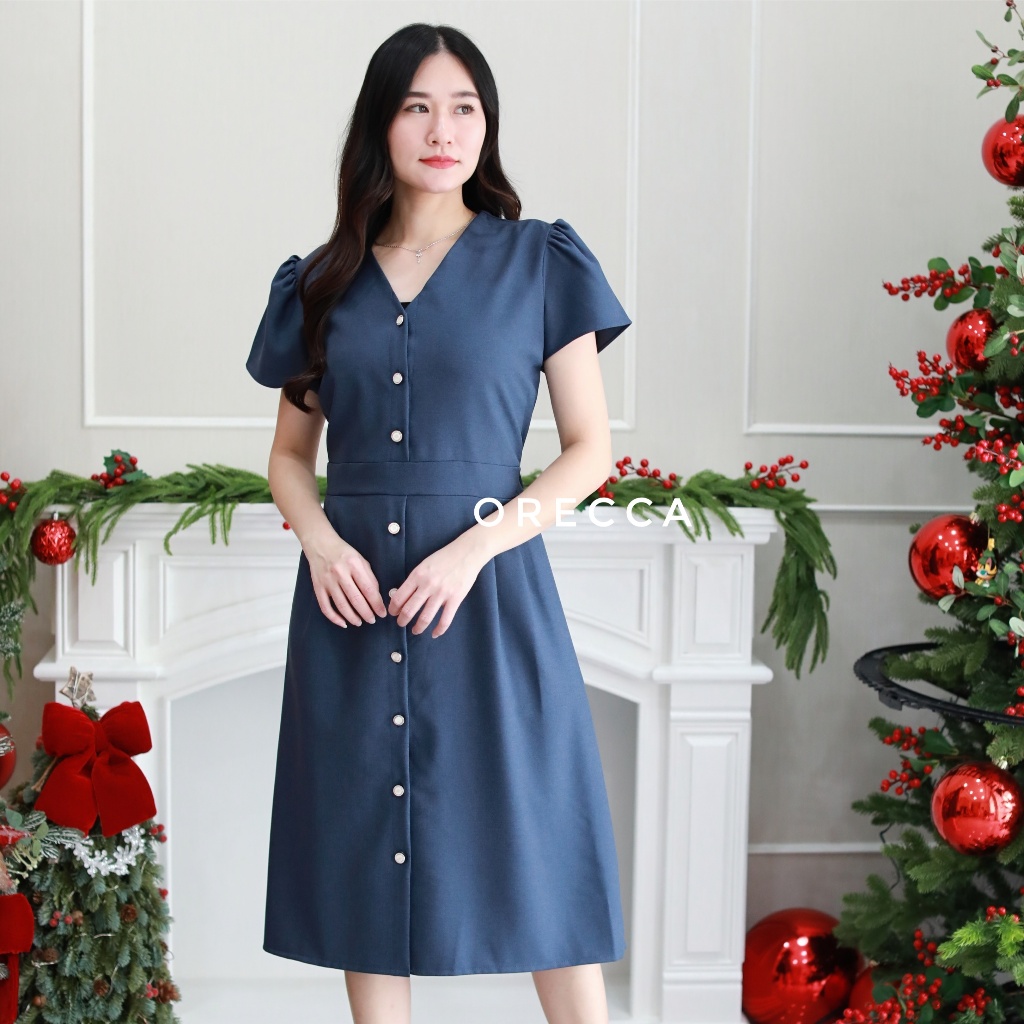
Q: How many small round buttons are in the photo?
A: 9